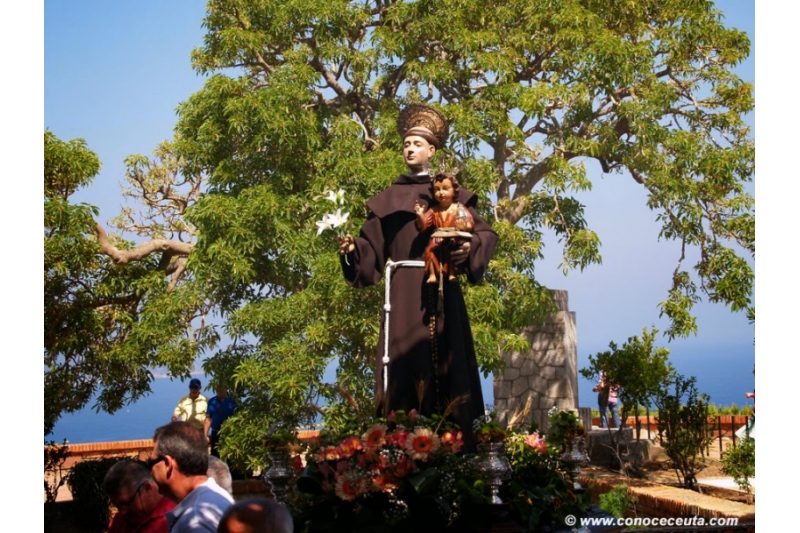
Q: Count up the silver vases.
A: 3